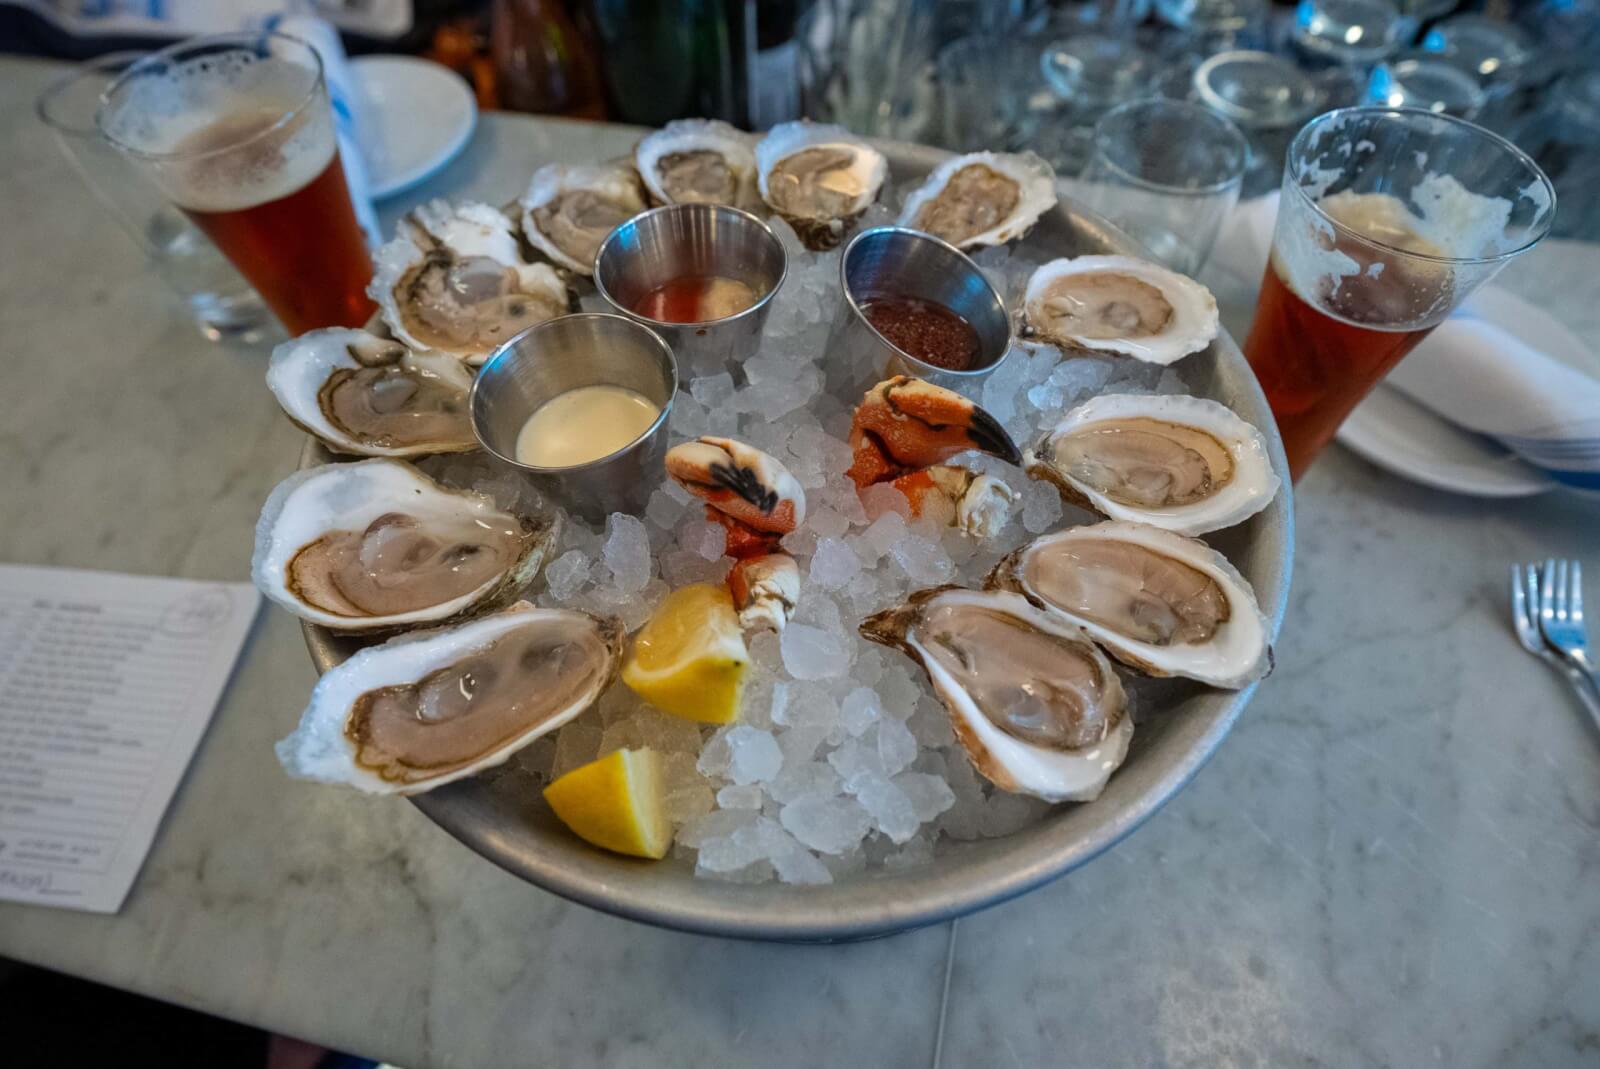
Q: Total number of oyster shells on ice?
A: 12